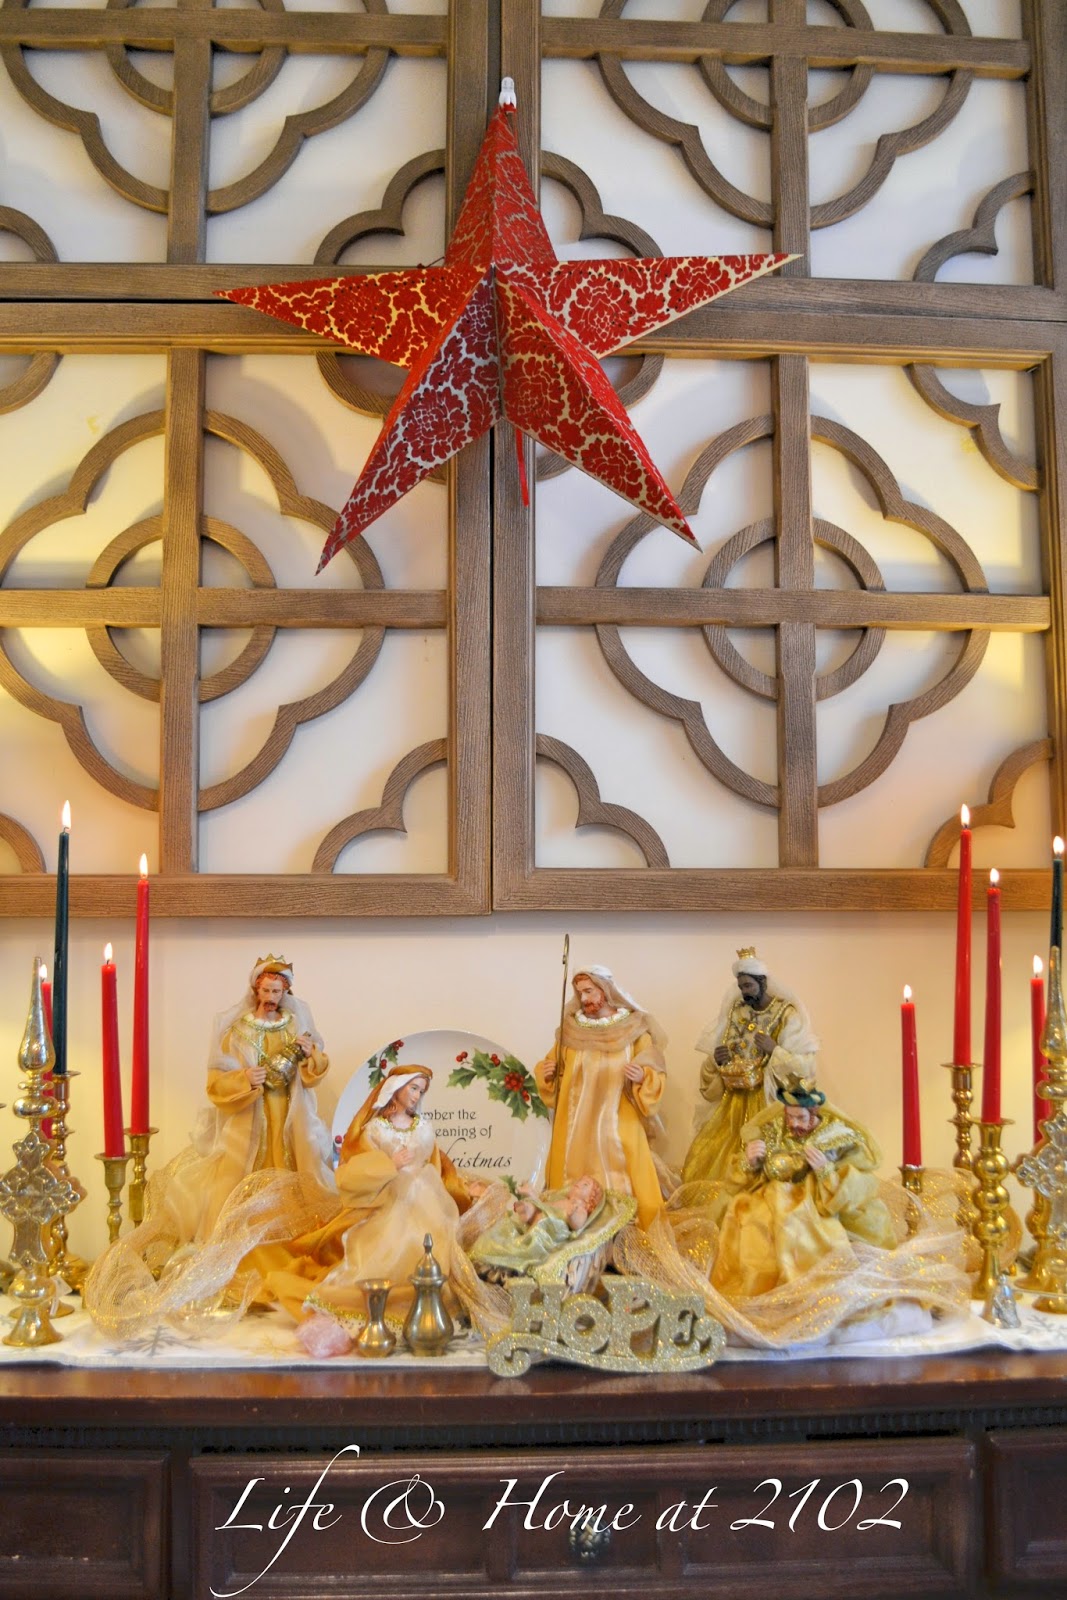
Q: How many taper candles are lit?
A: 9